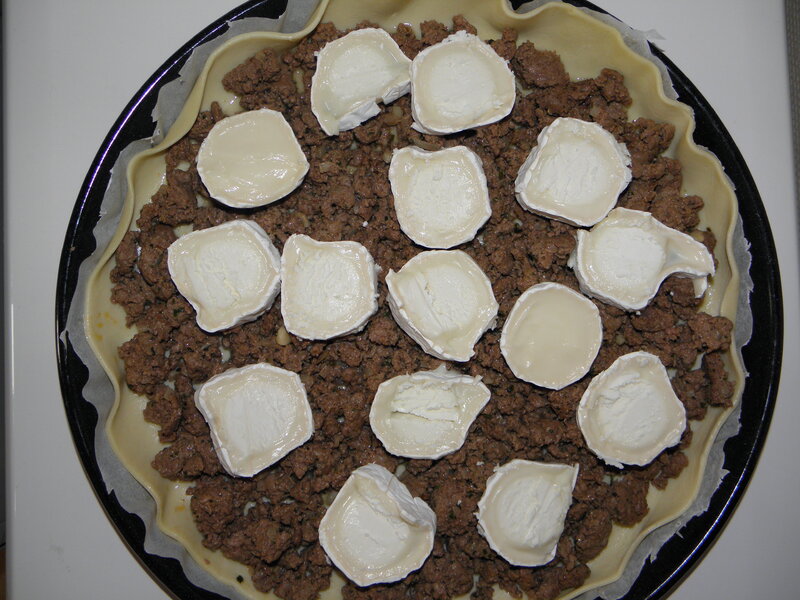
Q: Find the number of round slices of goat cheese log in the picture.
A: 15